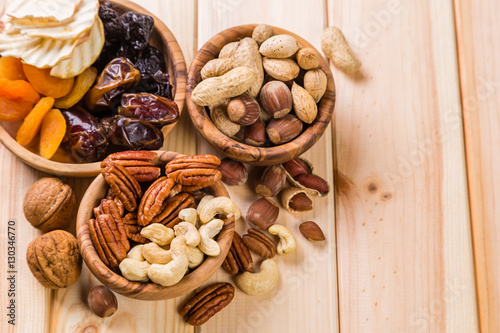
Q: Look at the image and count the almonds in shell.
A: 5